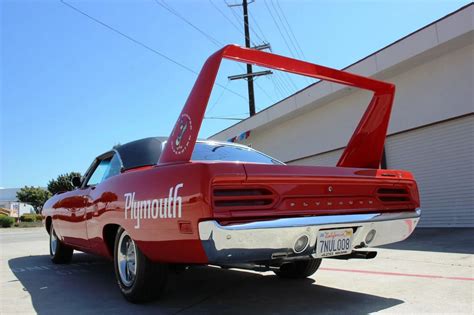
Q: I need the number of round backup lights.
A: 2